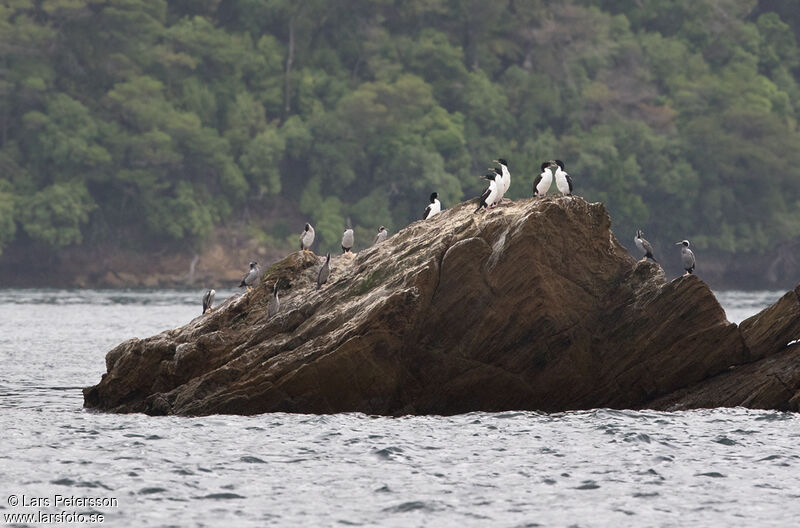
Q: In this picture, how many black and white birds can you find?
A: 6